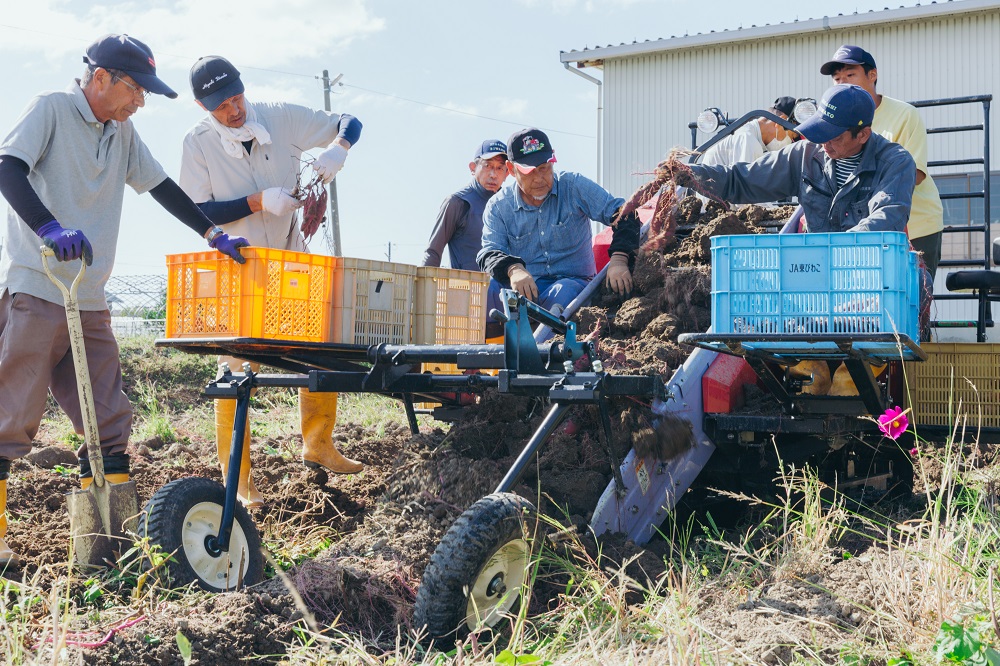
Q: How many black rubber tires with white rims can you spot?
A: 2